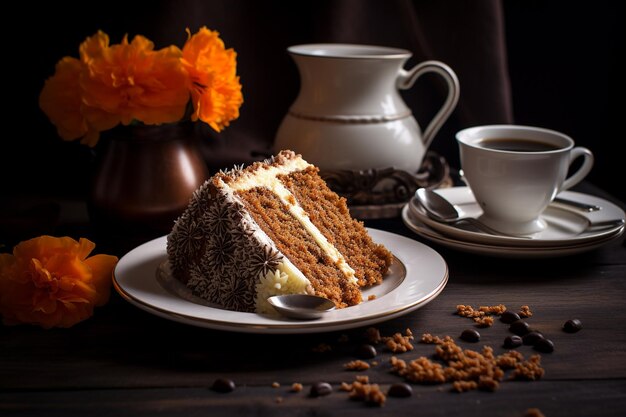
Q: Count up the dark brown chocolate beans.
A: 11